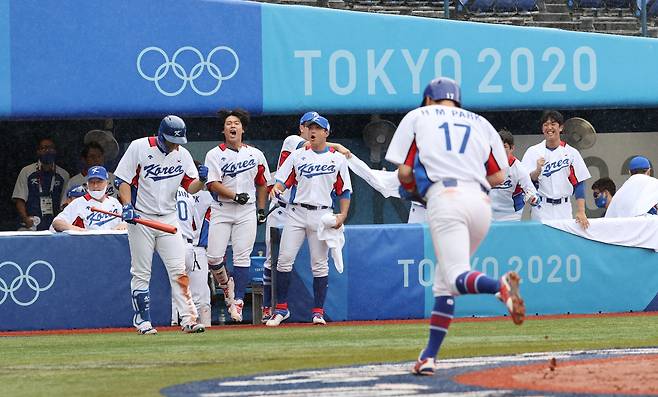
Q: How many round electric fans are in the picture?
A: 3